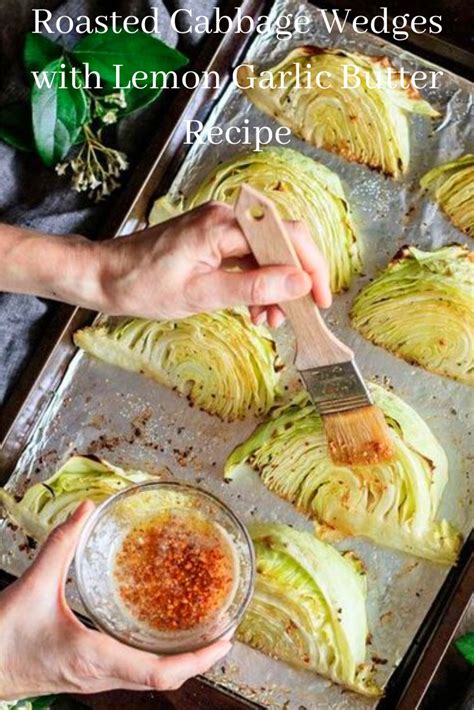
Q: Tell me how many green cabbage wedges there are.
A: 8